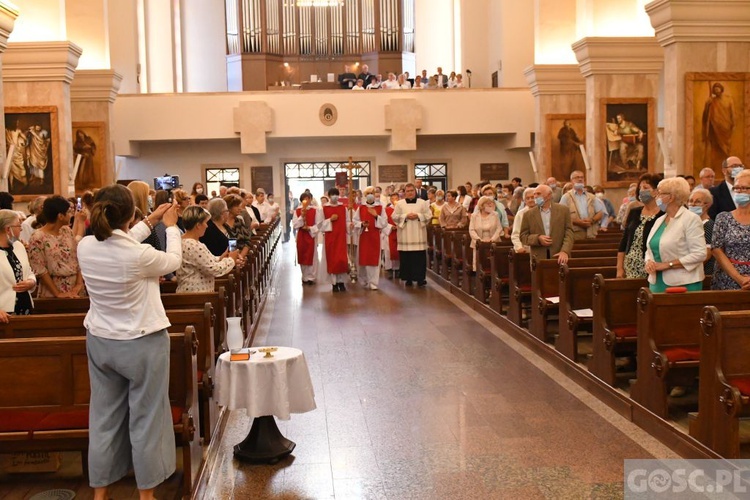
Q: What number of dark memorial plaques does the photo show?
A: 3